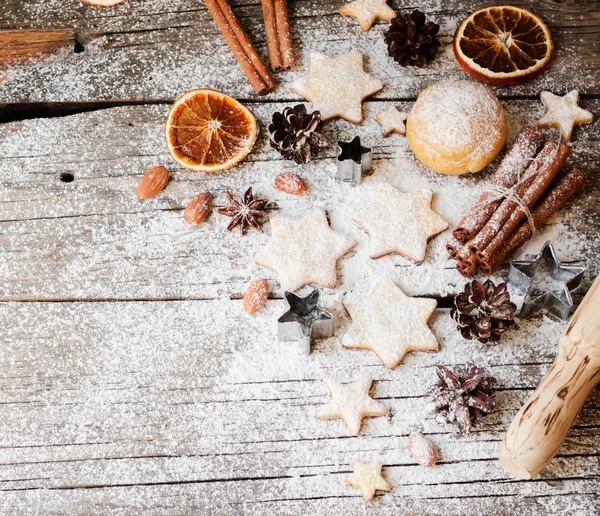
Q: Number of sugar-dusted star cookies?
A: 9